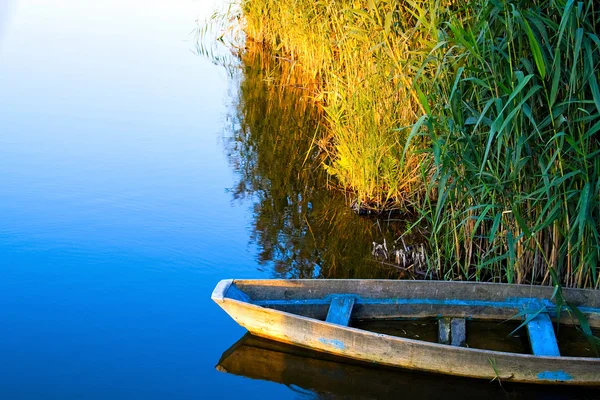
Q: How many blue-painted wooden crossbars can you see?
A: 2